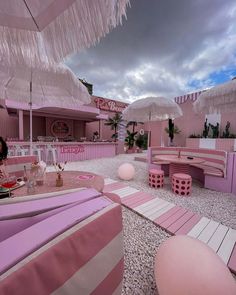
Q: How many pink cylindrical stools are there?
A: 2